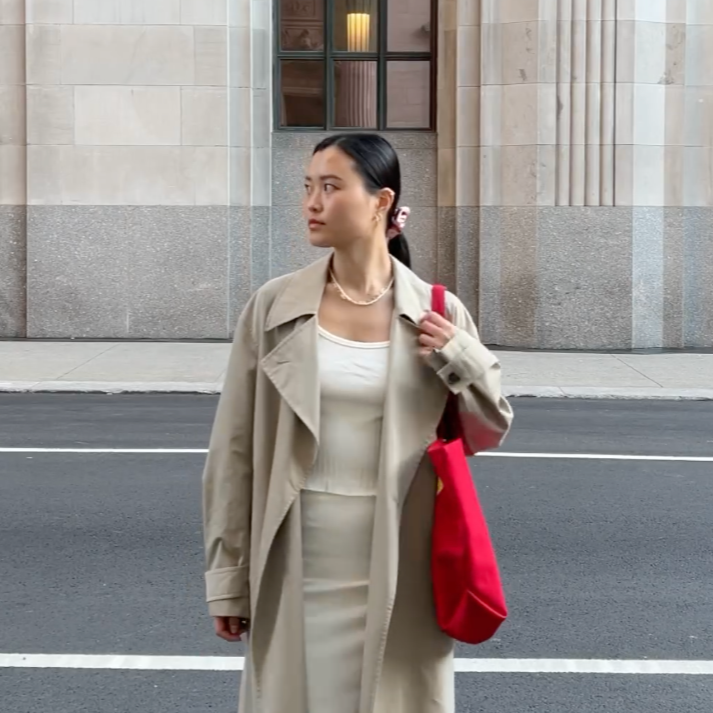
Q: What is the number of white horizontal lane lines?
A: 2